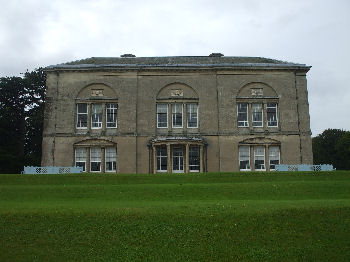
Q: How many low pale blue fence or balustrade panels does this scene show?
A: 2